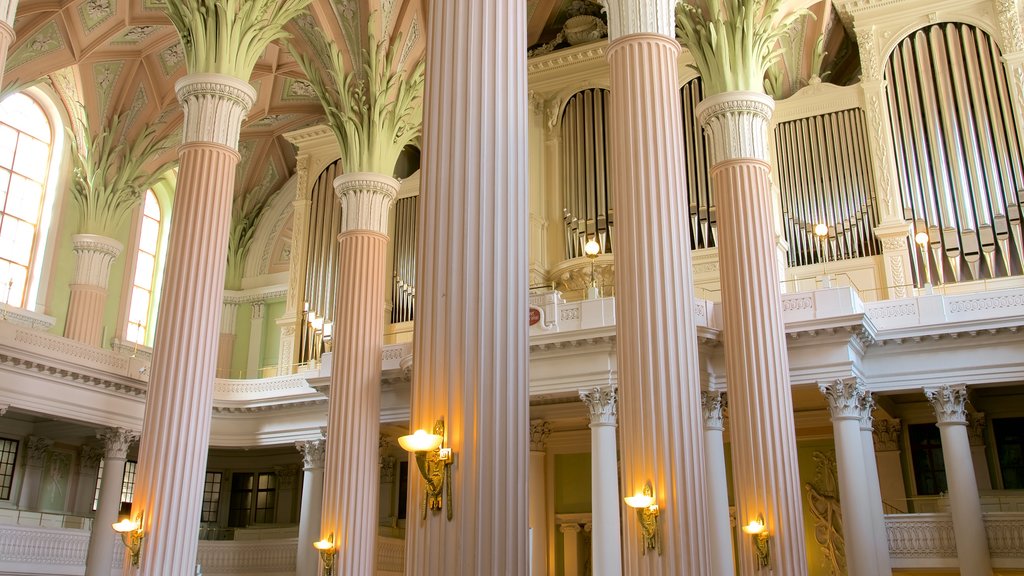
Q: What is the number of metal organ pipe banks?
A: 6